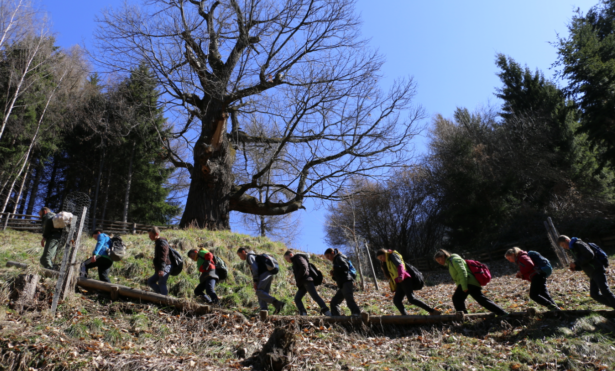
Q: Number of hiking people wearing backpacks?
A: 11